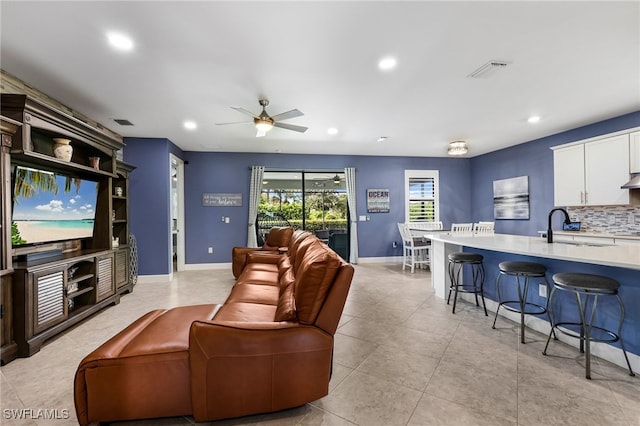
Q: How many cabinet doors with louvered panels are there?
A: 3